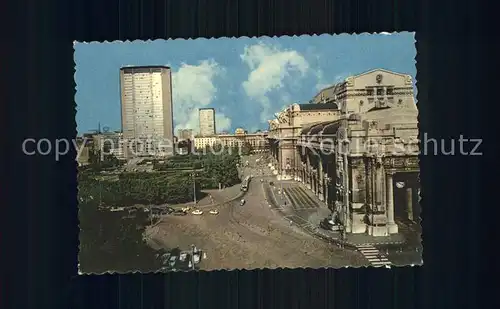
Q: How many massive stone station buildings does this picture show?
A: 1